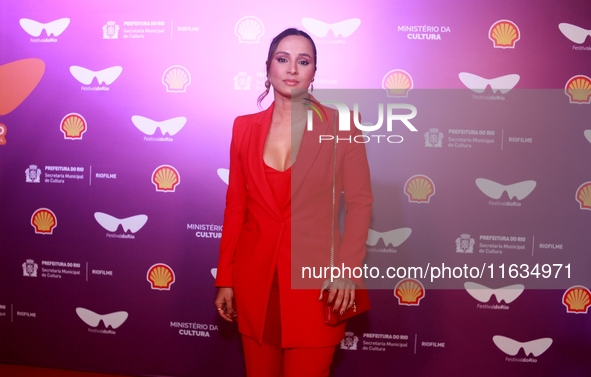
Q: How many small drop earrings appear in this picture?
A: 2